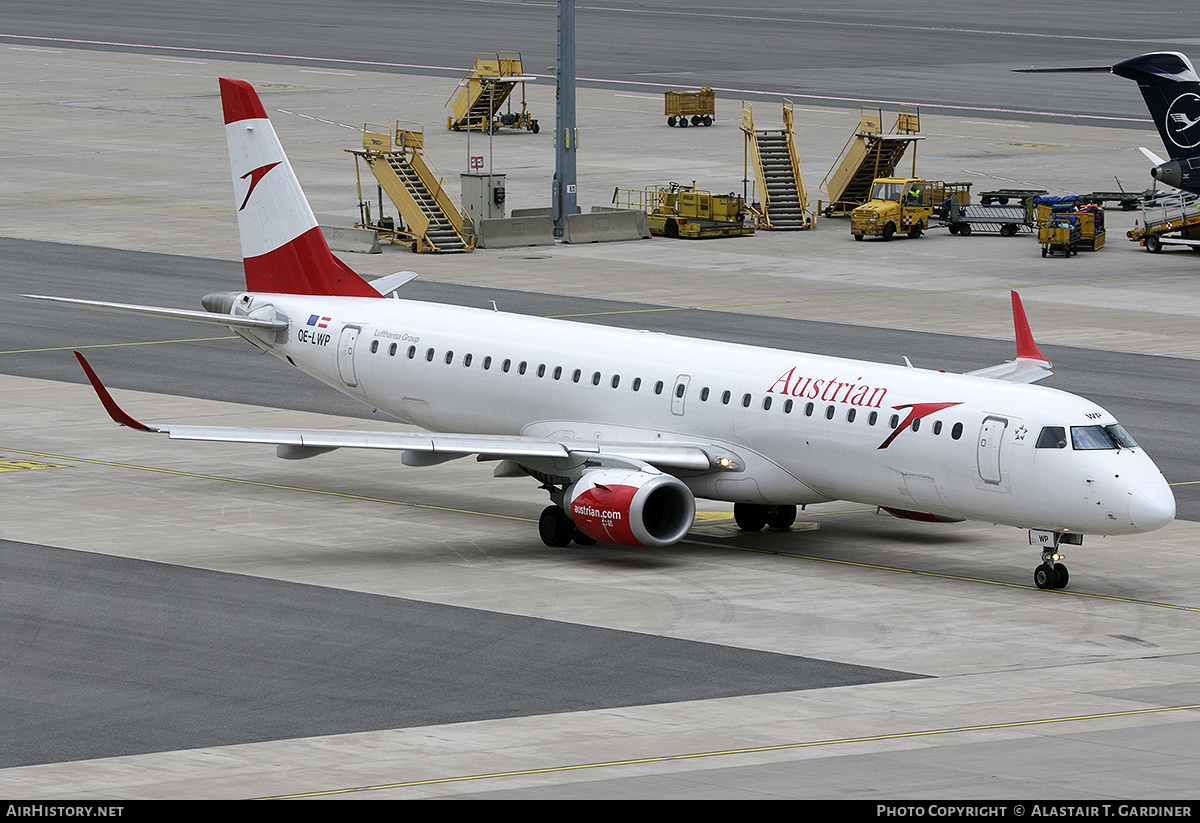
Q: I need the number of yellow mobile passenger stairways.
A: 4